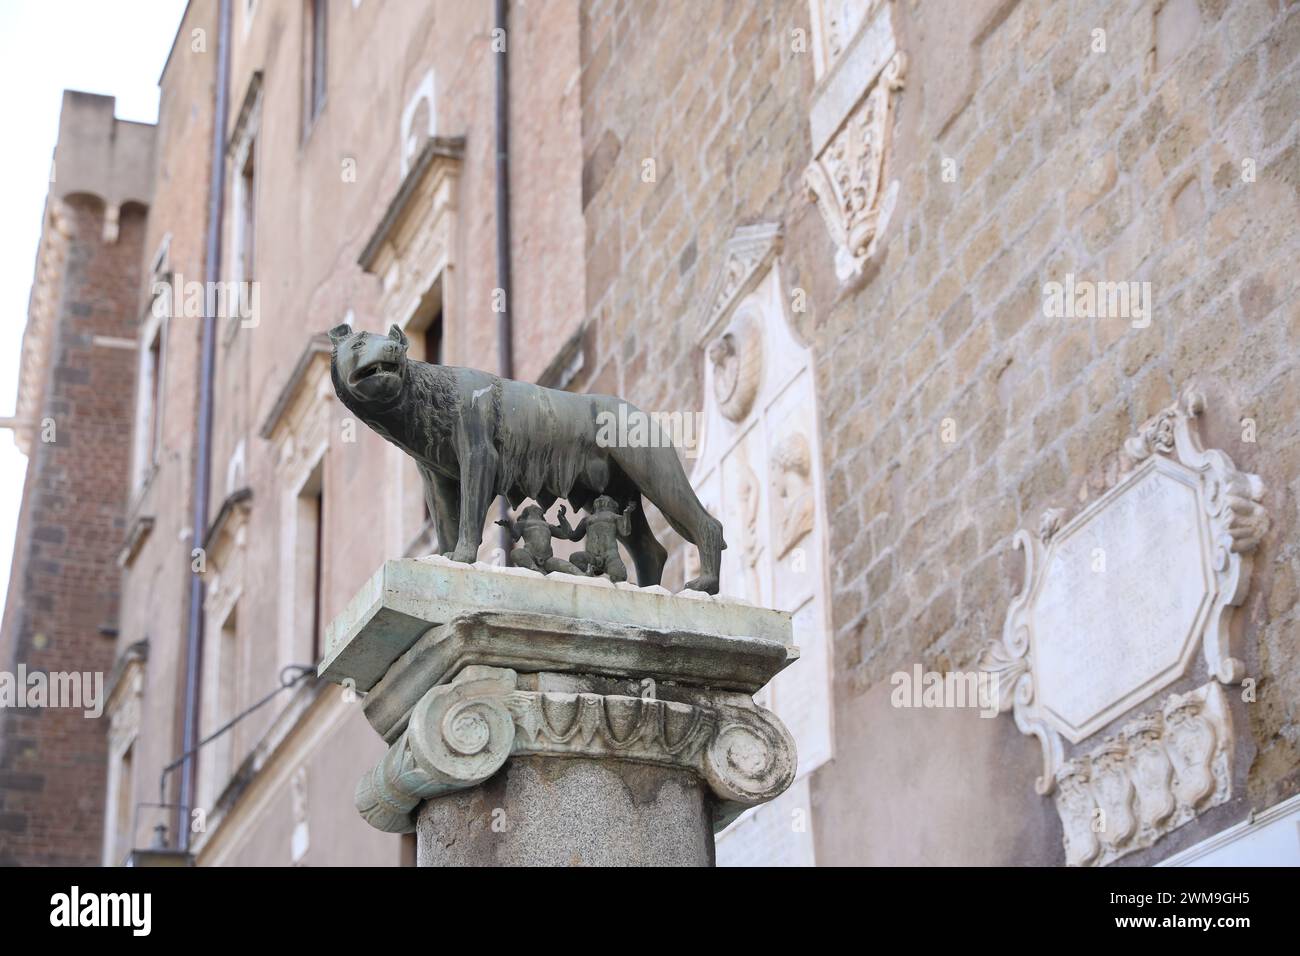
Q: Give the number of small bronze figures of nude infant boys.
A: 2